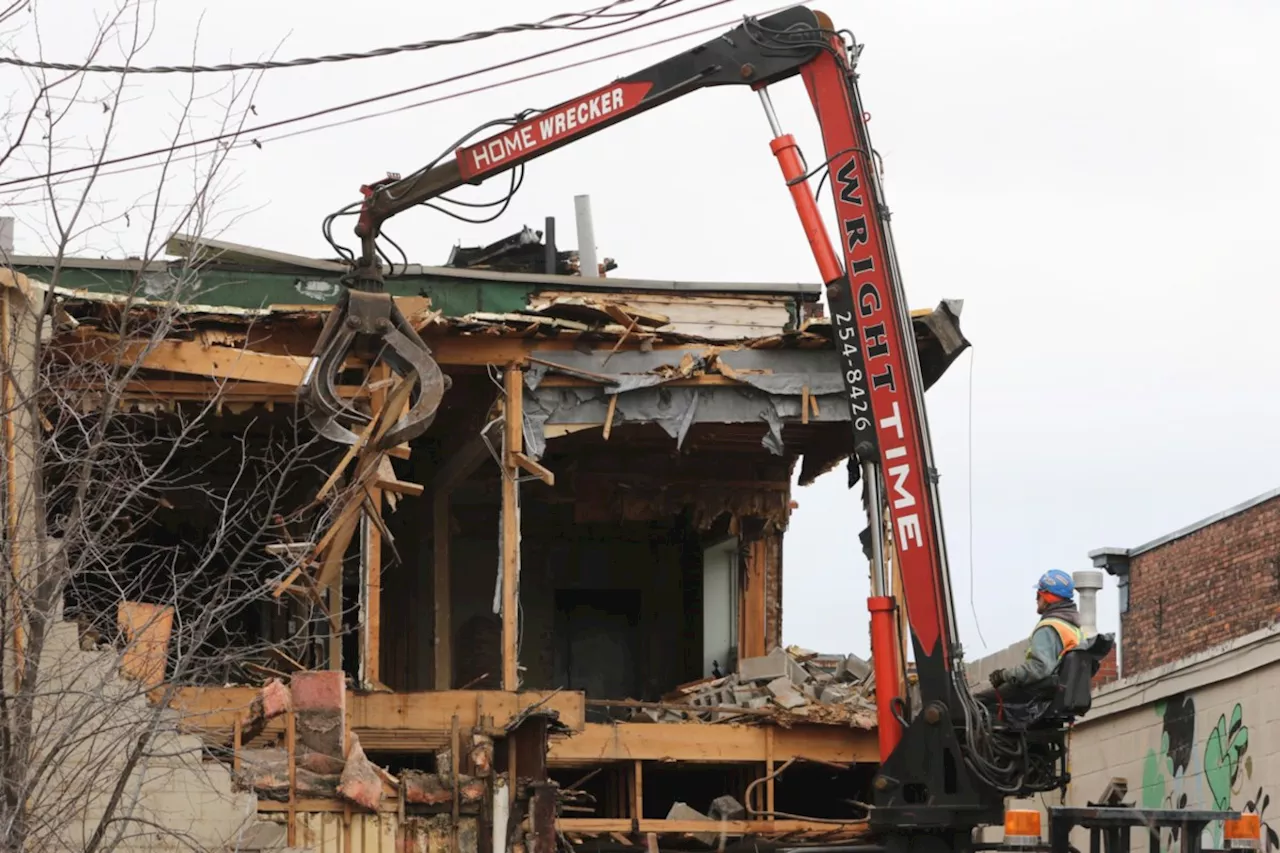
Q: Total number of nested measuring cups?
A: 0